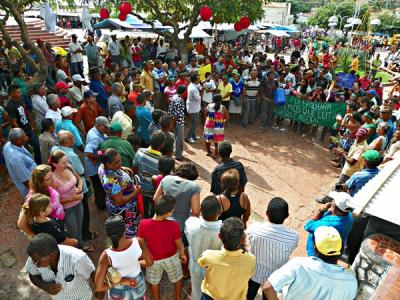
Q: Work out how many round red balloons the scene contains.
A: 6